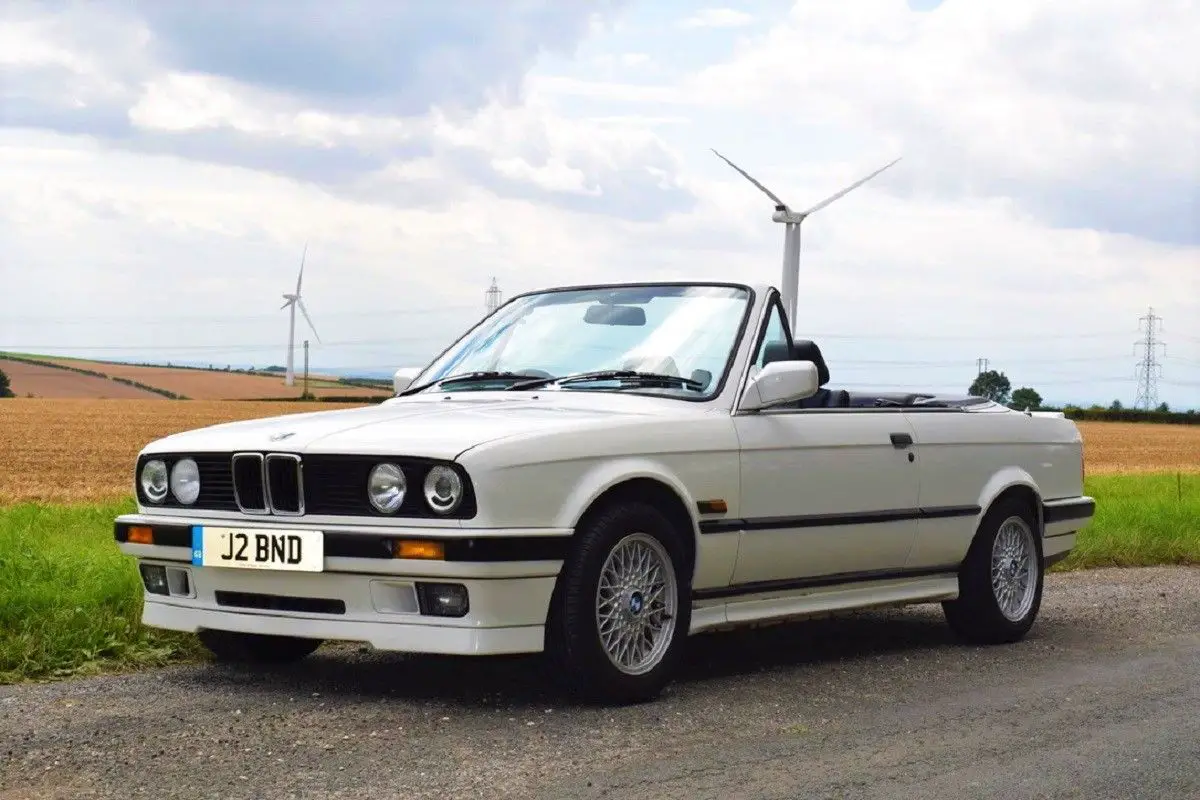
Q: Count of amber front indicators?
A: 2